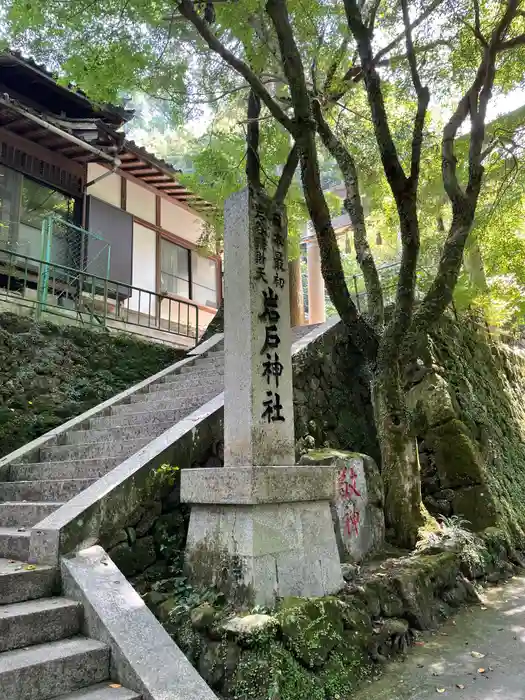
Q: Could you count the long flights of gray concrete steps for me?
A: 1